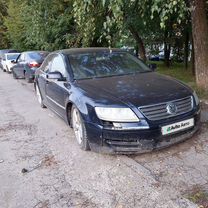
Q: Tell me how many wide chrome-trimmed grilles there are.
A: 1